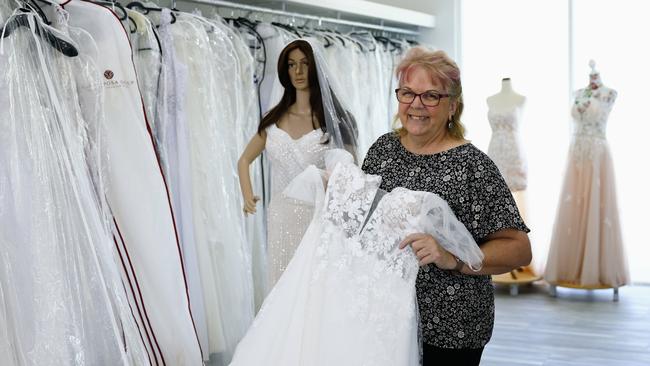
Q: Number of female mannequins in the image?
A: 3